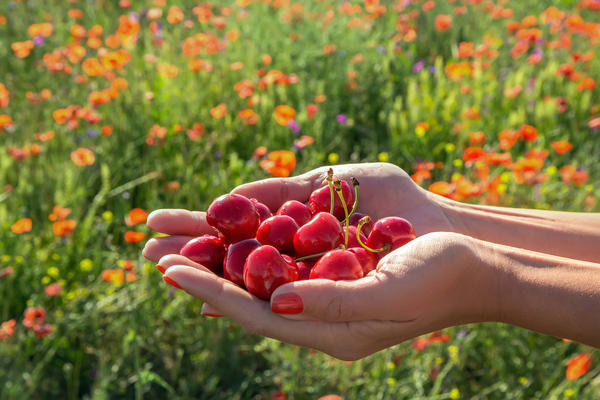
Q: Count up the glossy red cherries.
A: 15